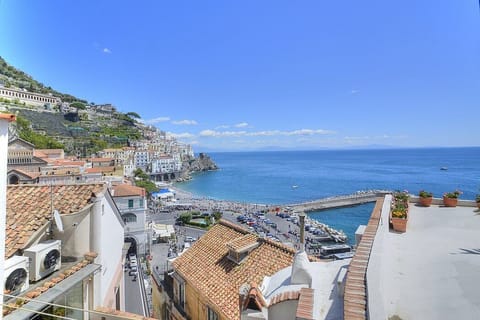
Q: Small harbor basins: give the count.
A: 1